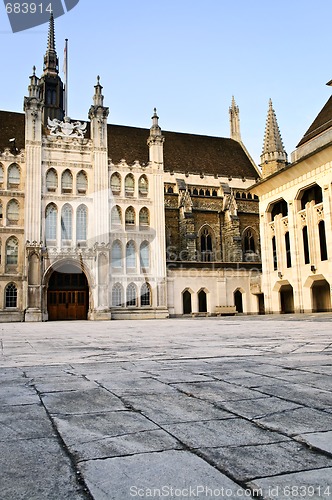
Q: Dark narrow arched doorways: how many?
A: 3